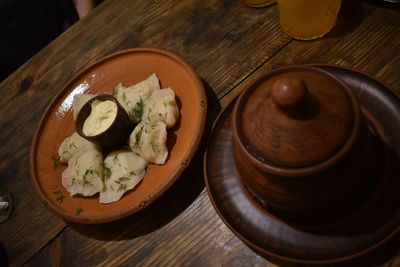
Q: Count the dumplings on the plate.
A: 7